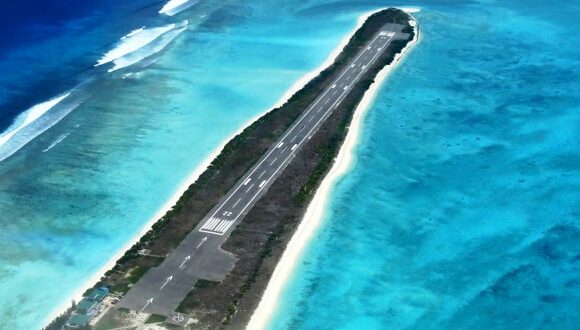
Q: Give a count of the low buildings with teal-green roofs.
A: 3